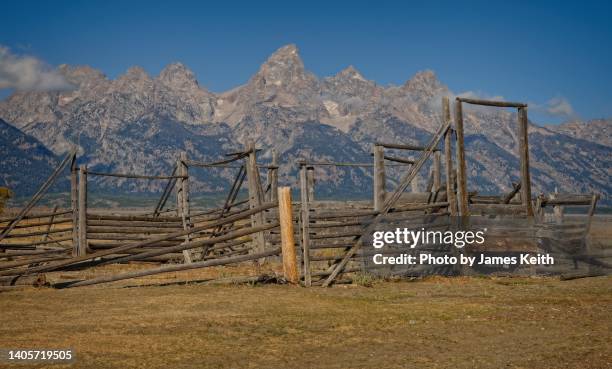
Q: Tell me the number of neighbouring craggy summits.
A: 6